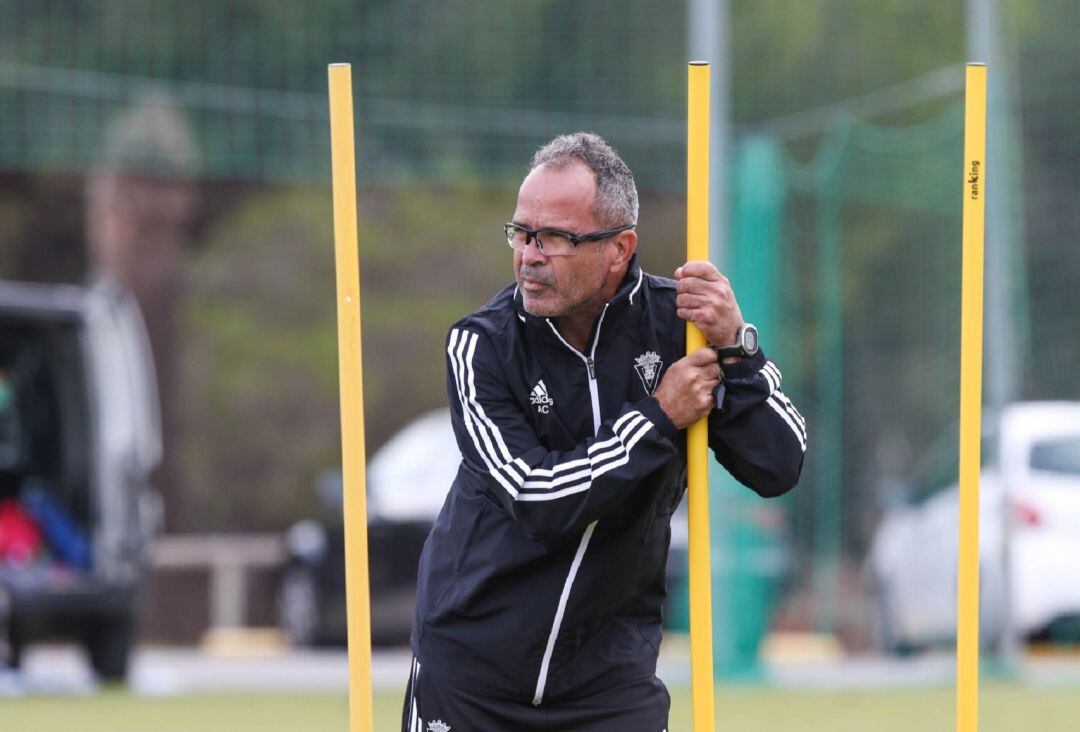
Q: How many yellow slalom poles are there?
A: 3